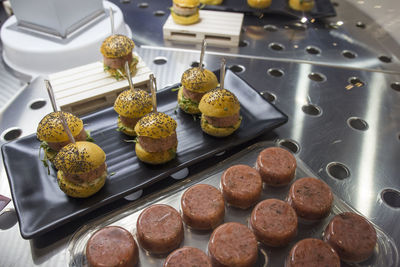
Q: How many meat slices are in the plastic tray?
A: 11